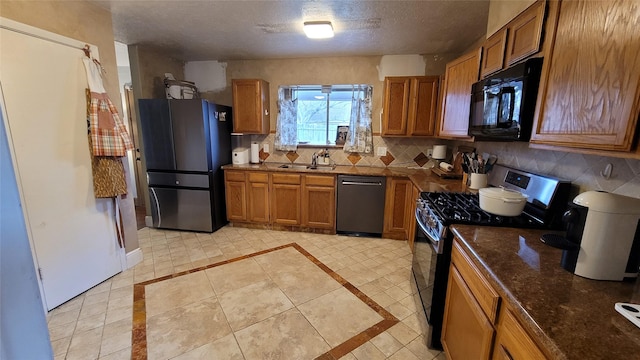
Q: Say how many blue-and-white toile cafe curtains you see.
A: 2